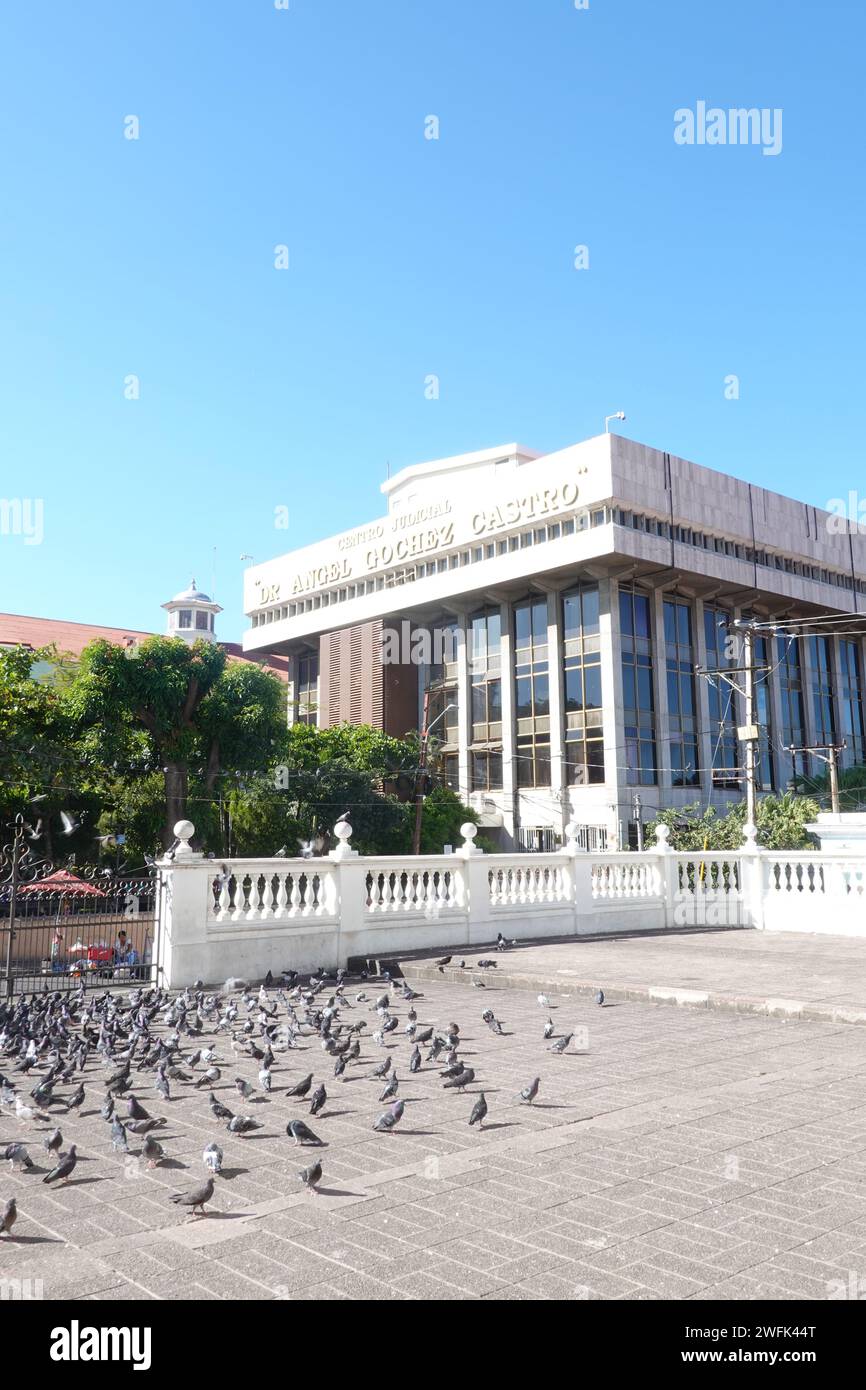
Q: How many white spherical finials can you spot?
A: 6